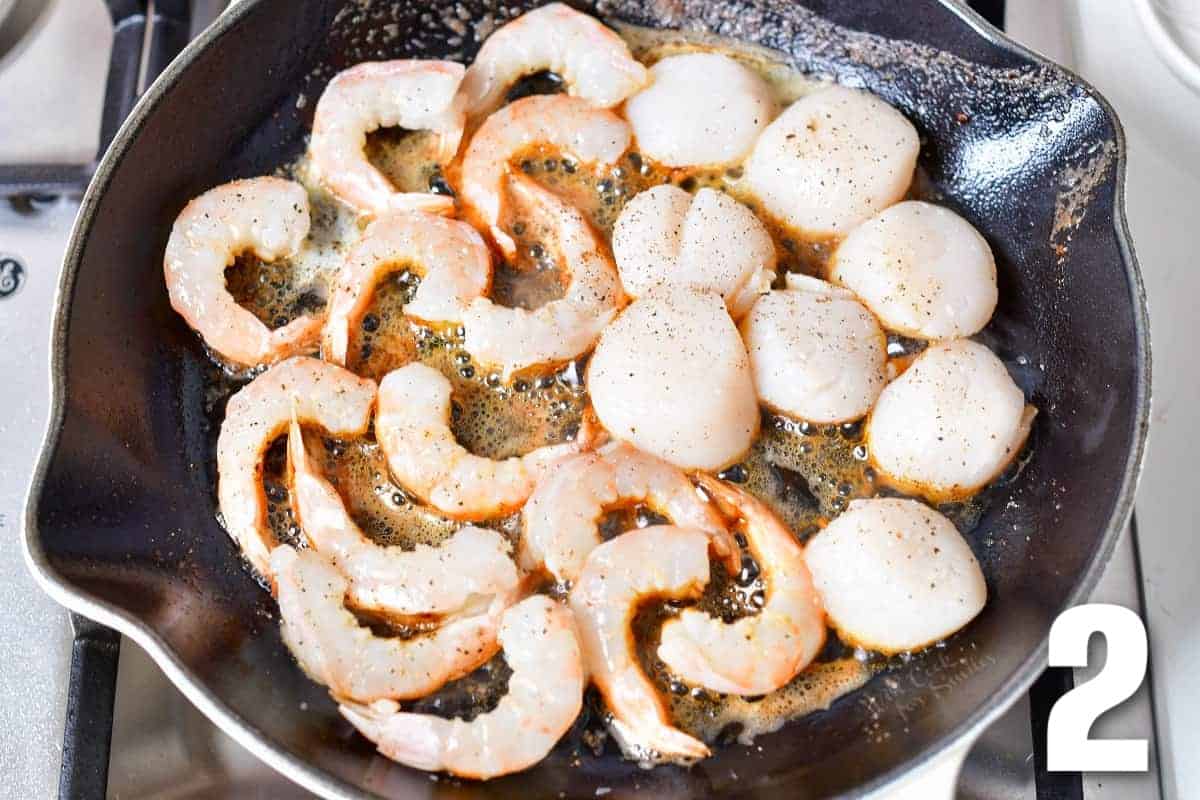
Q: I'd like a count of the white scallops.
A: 8